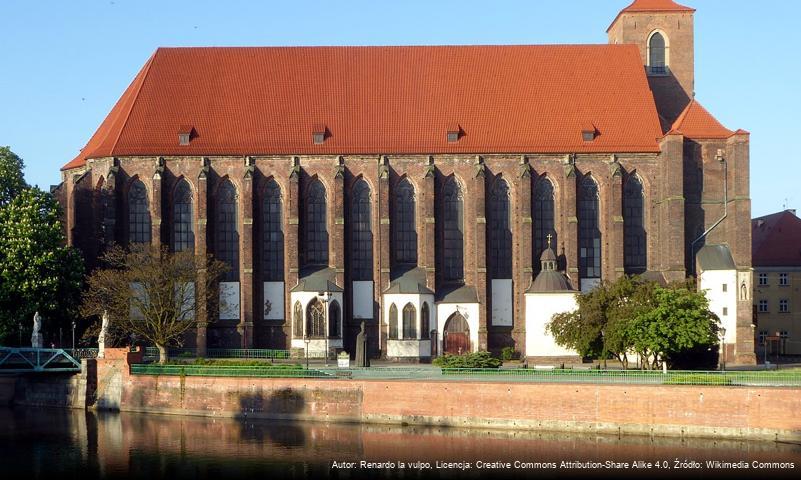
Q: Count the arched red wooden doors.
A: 1